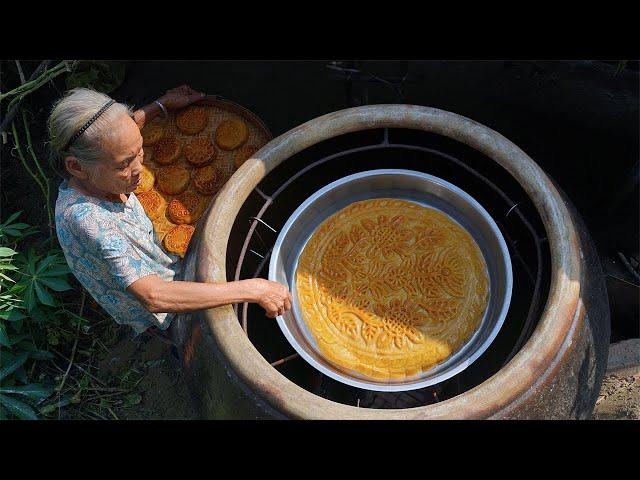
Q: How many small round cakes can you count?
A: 12